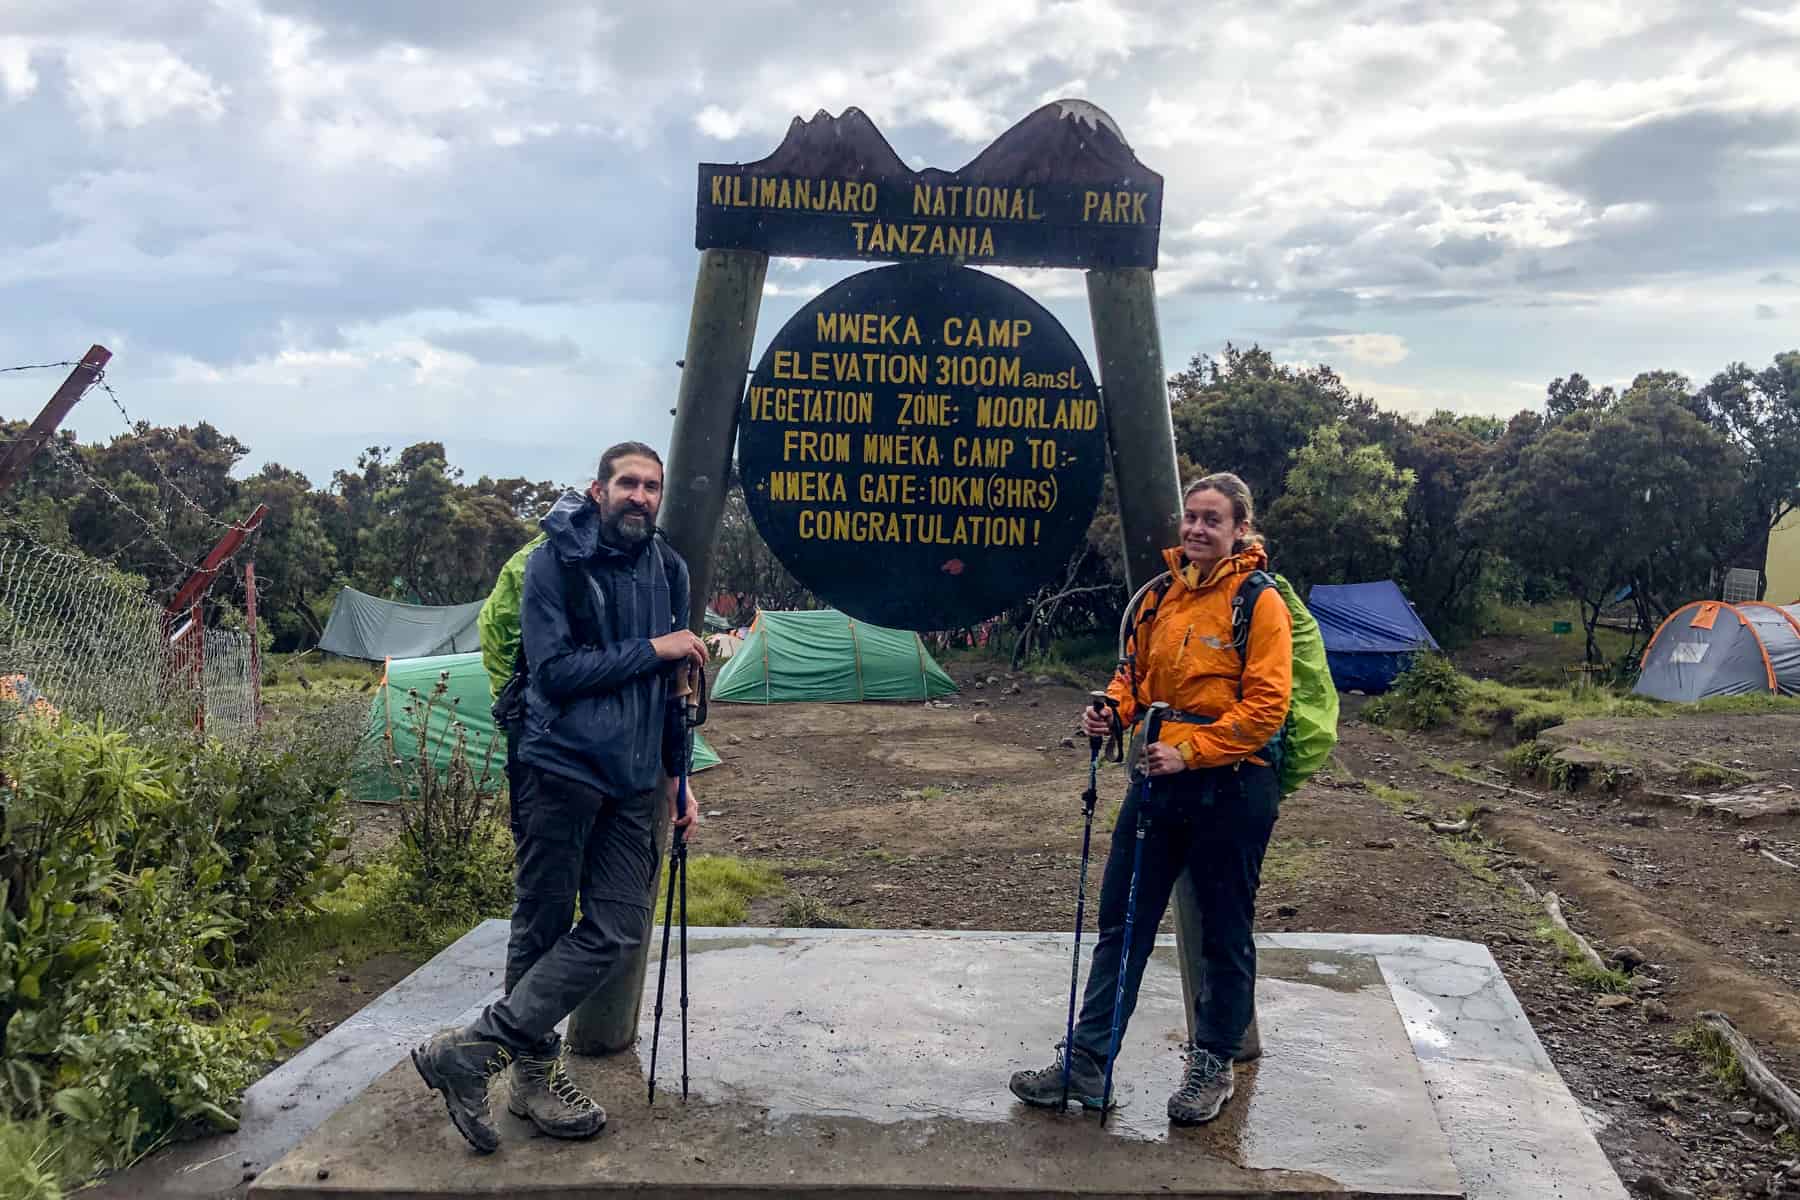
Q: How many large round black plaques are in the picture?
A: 1